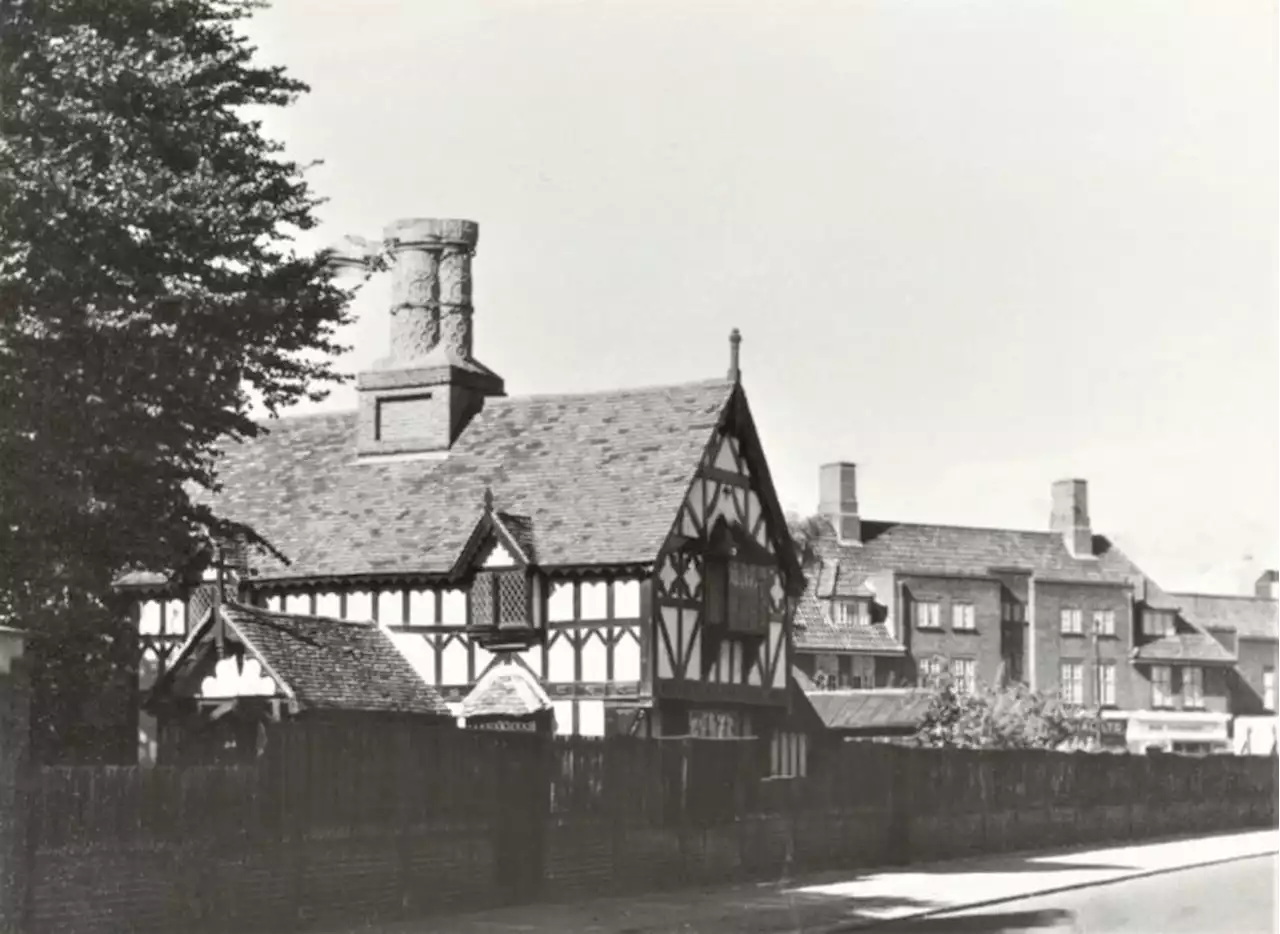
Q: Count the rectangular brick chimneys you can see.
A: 2